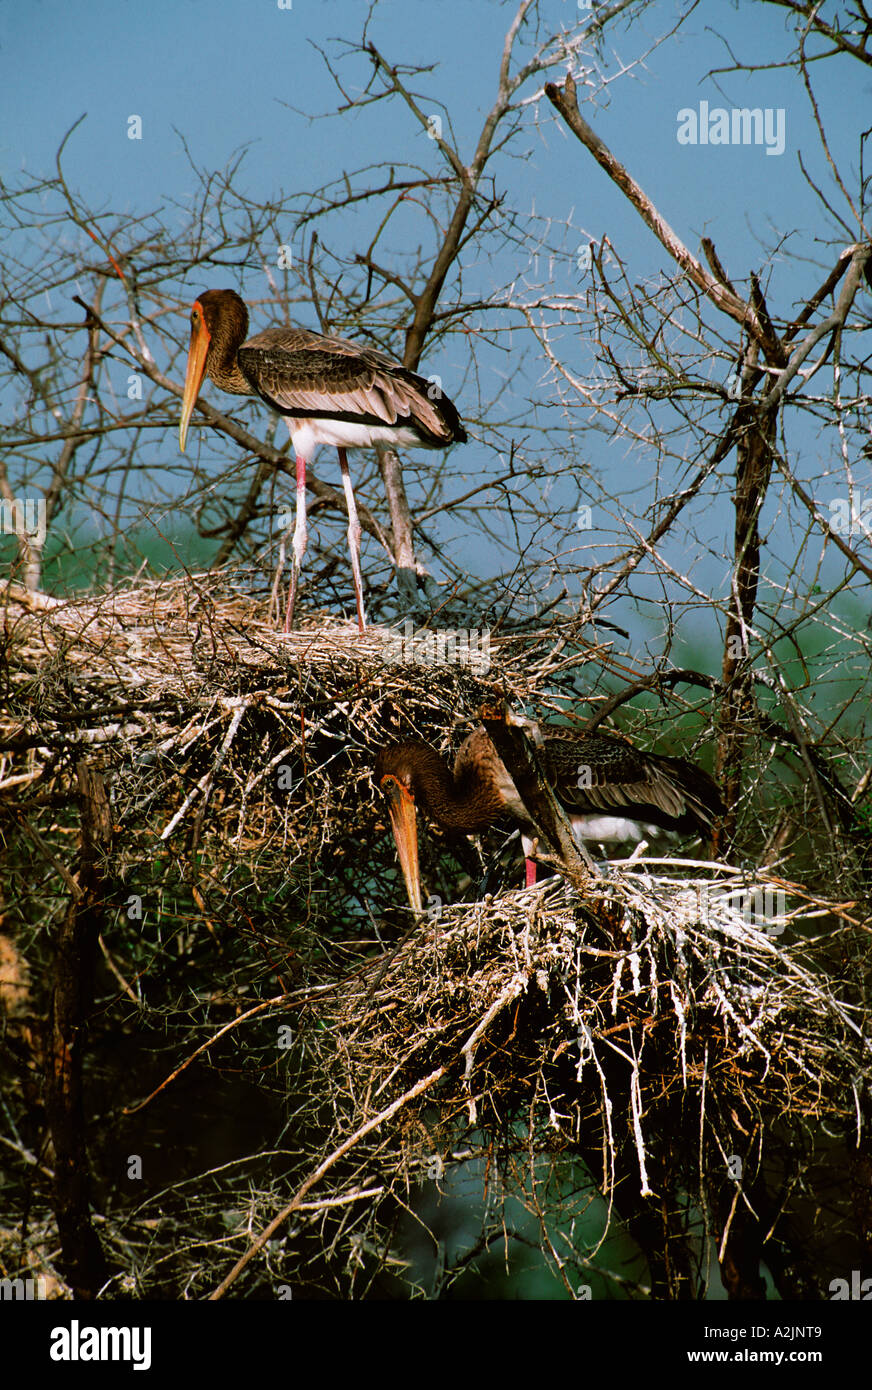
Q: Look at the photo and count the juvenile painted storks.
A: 2